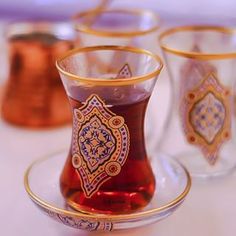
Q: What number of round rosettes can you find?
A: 8